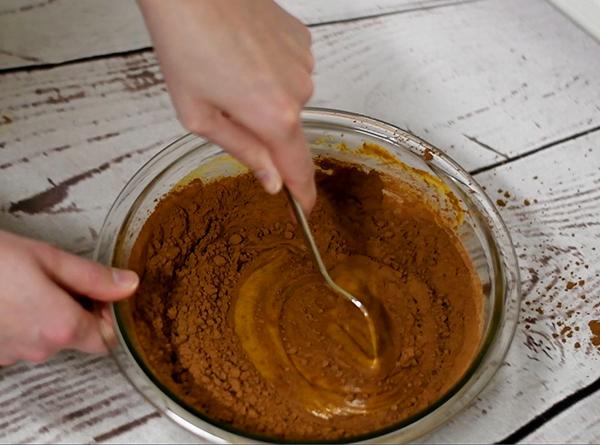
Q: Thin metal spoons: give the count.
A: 1